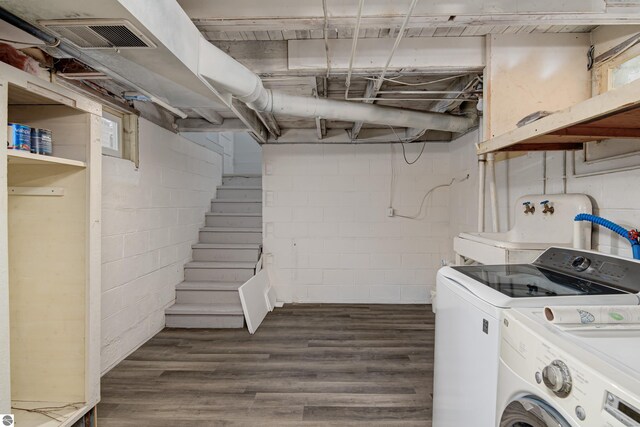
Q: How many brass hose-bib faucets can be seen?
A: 2